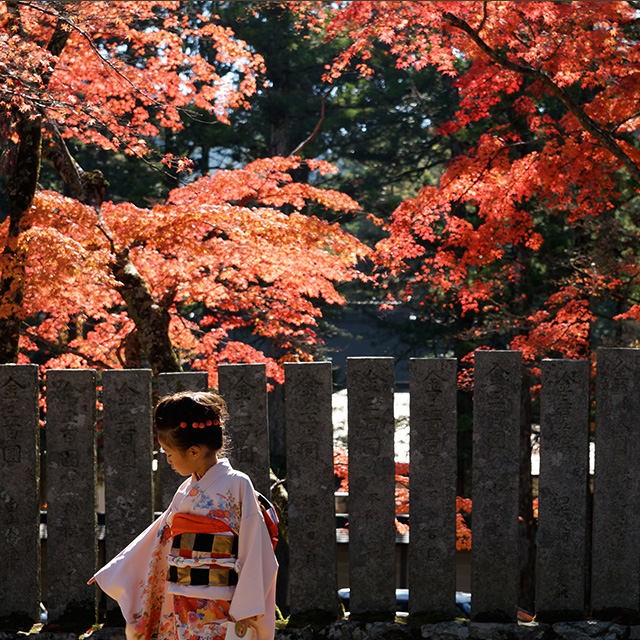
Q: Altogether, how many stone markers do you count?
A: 11